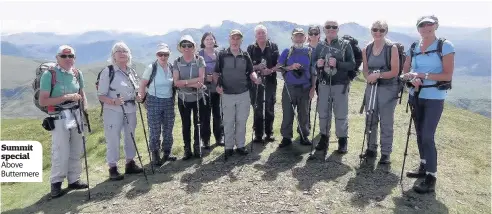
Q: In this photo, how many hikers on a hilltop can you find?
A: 12